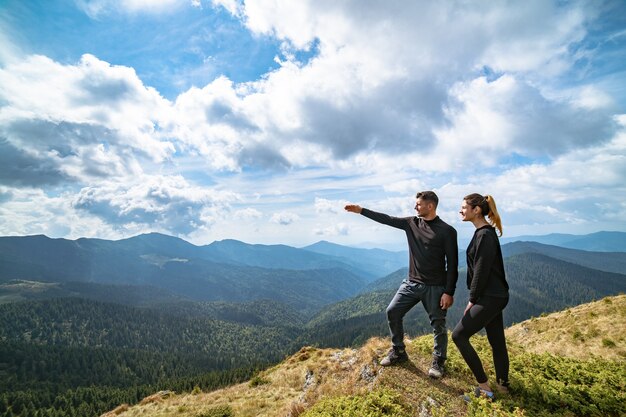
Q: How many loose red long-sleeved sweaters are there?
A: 0